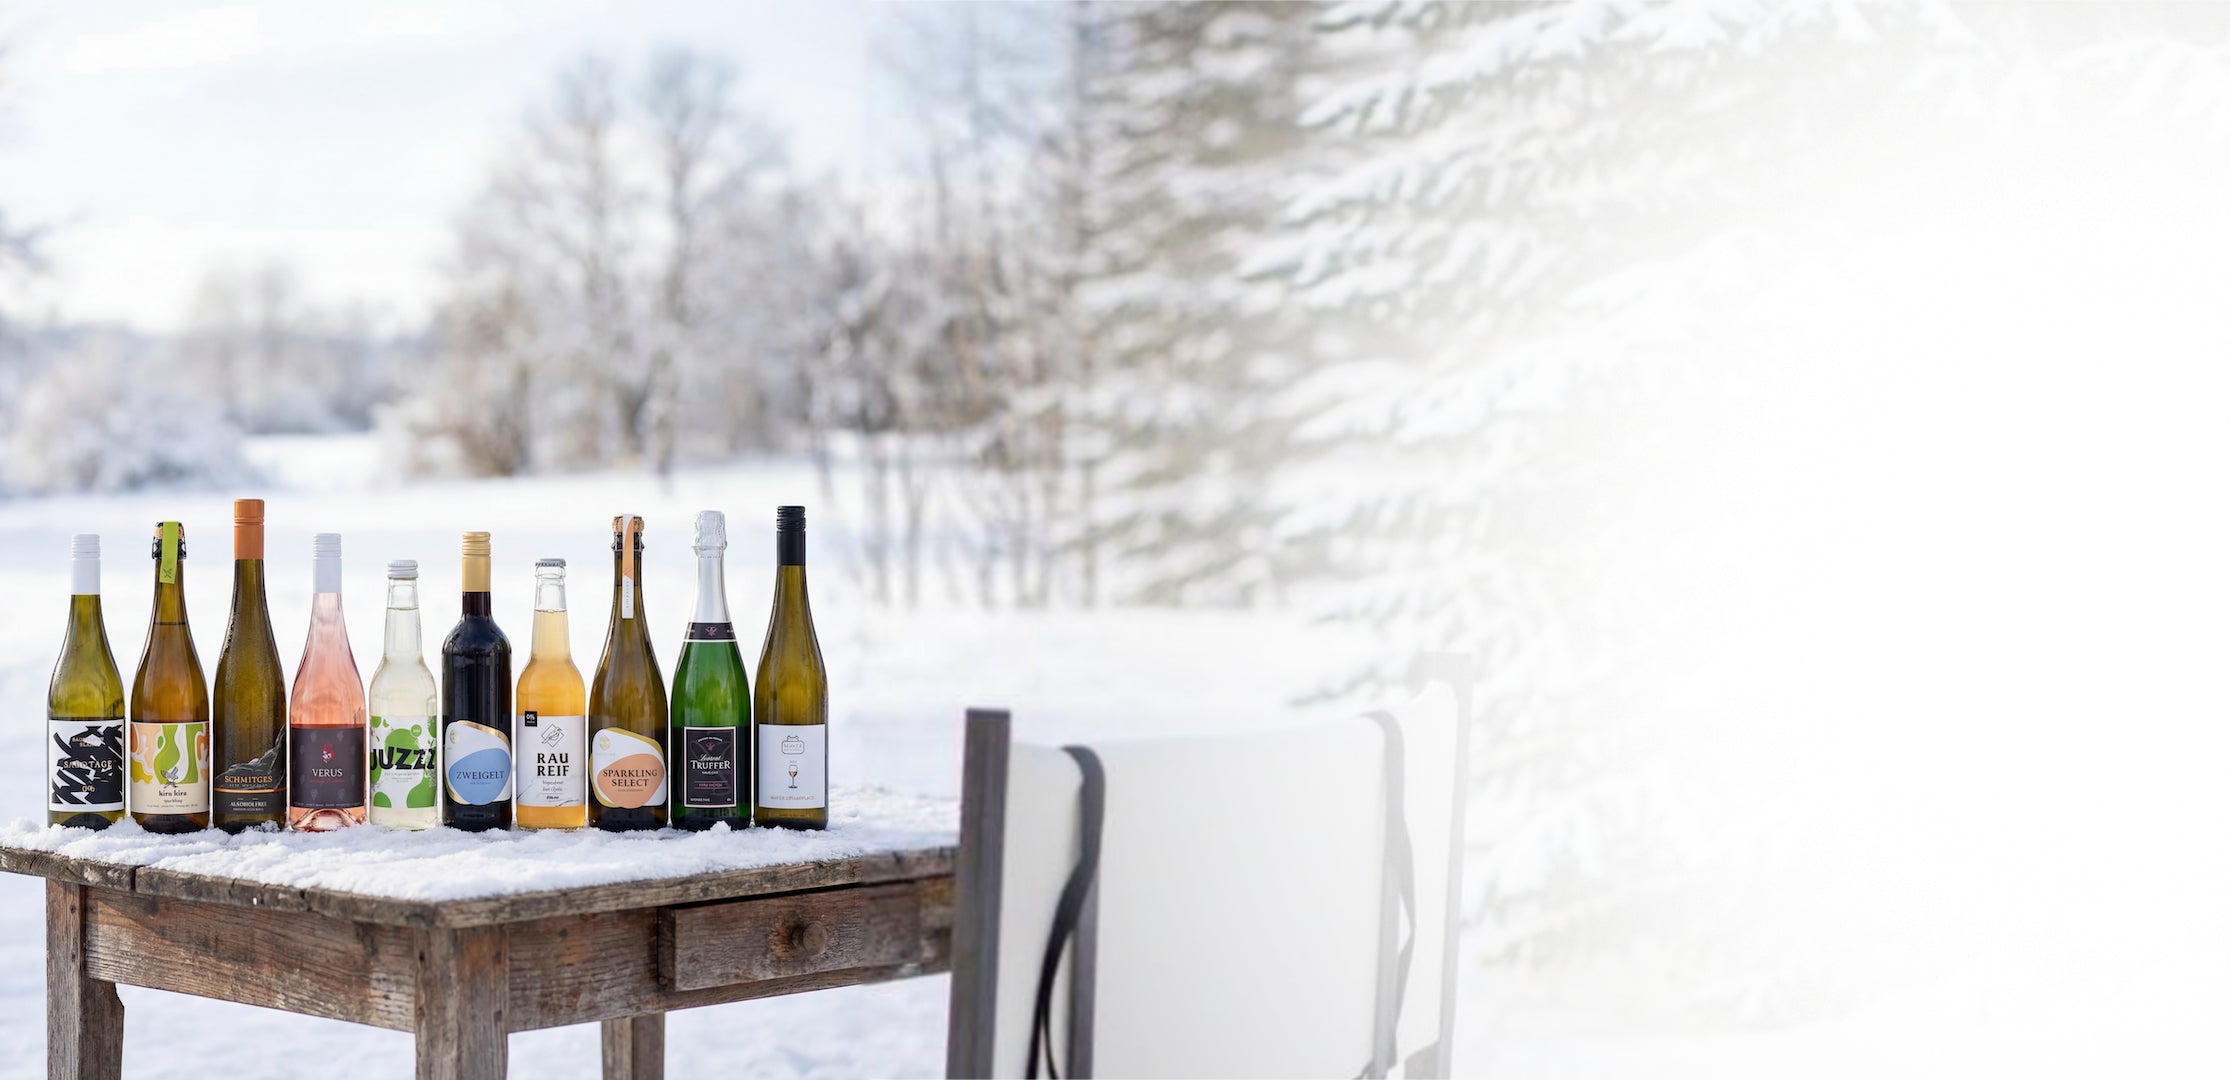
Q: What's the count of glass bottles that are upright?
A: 10